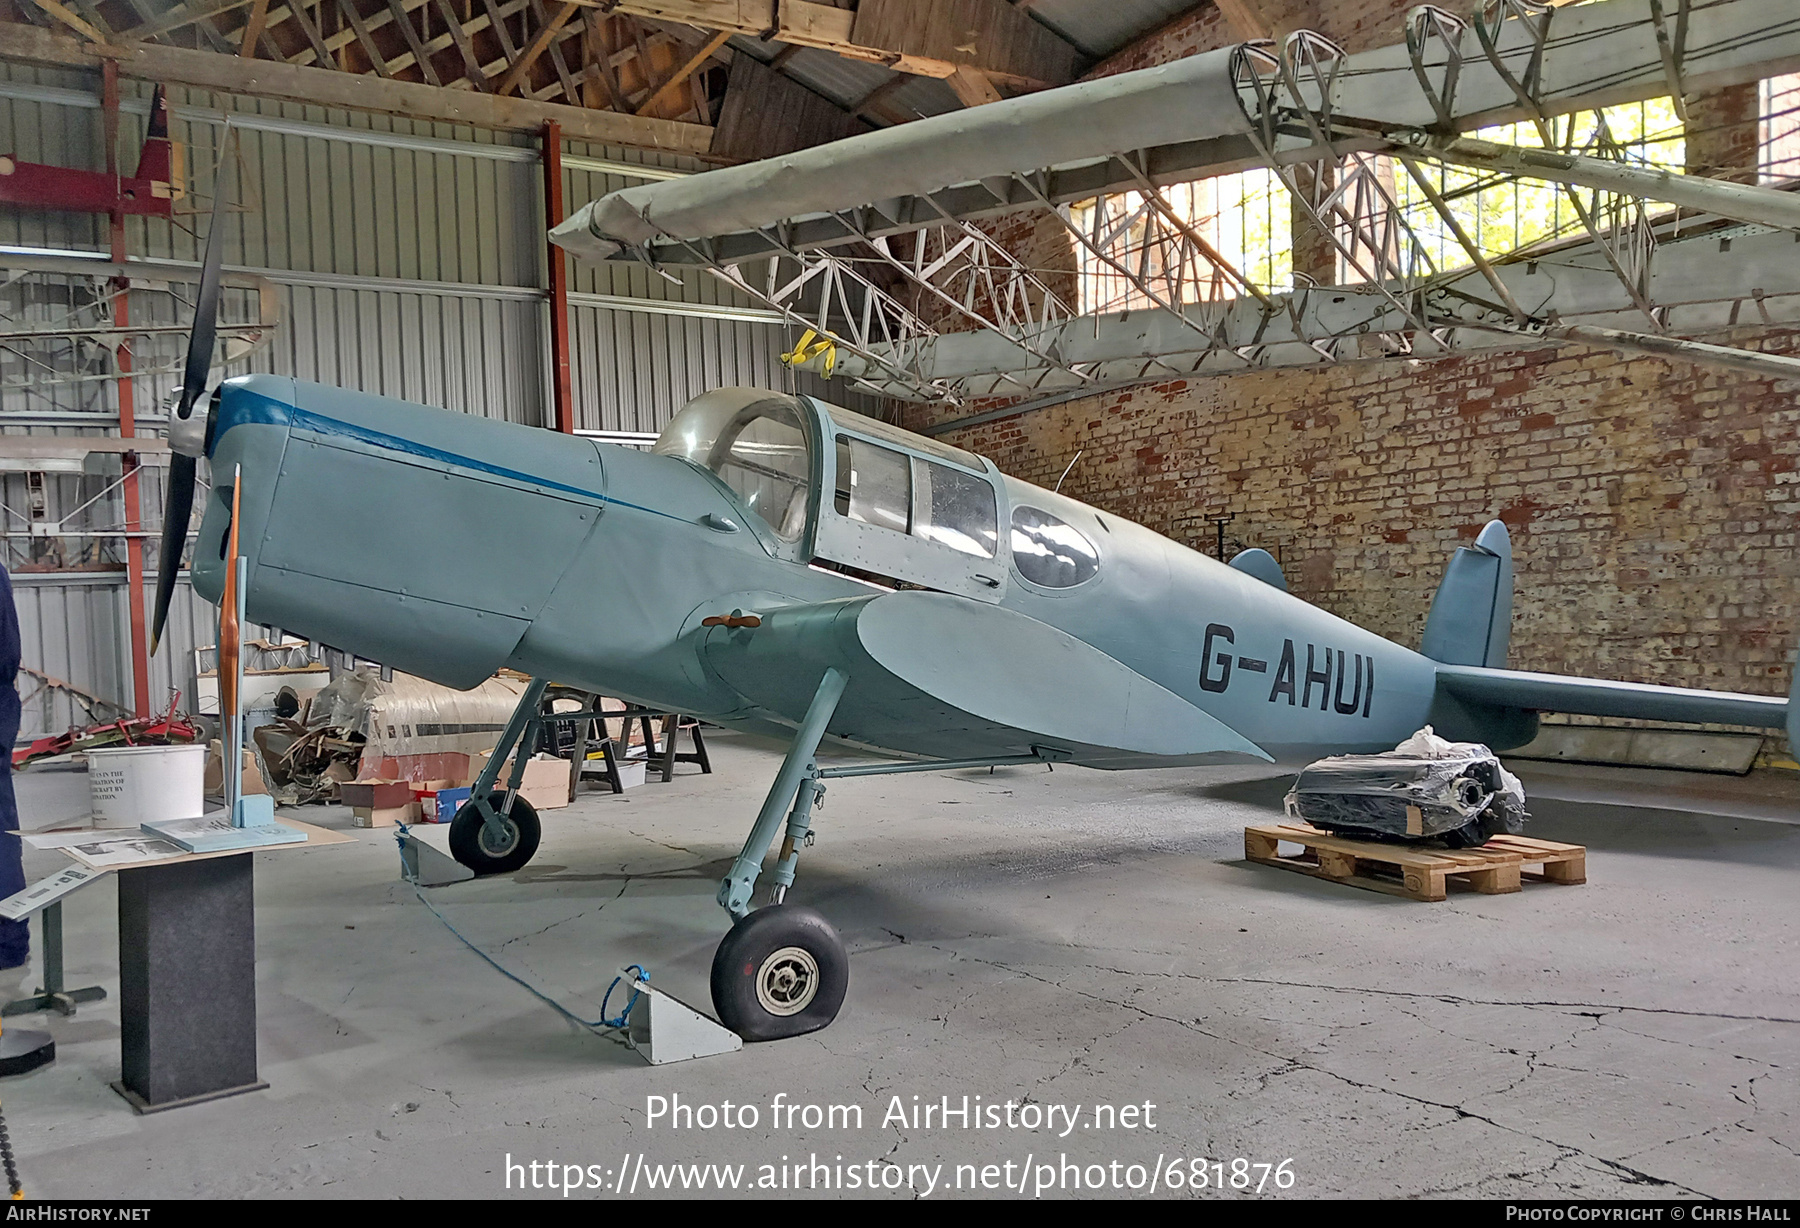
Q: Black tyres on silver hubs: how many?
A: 2